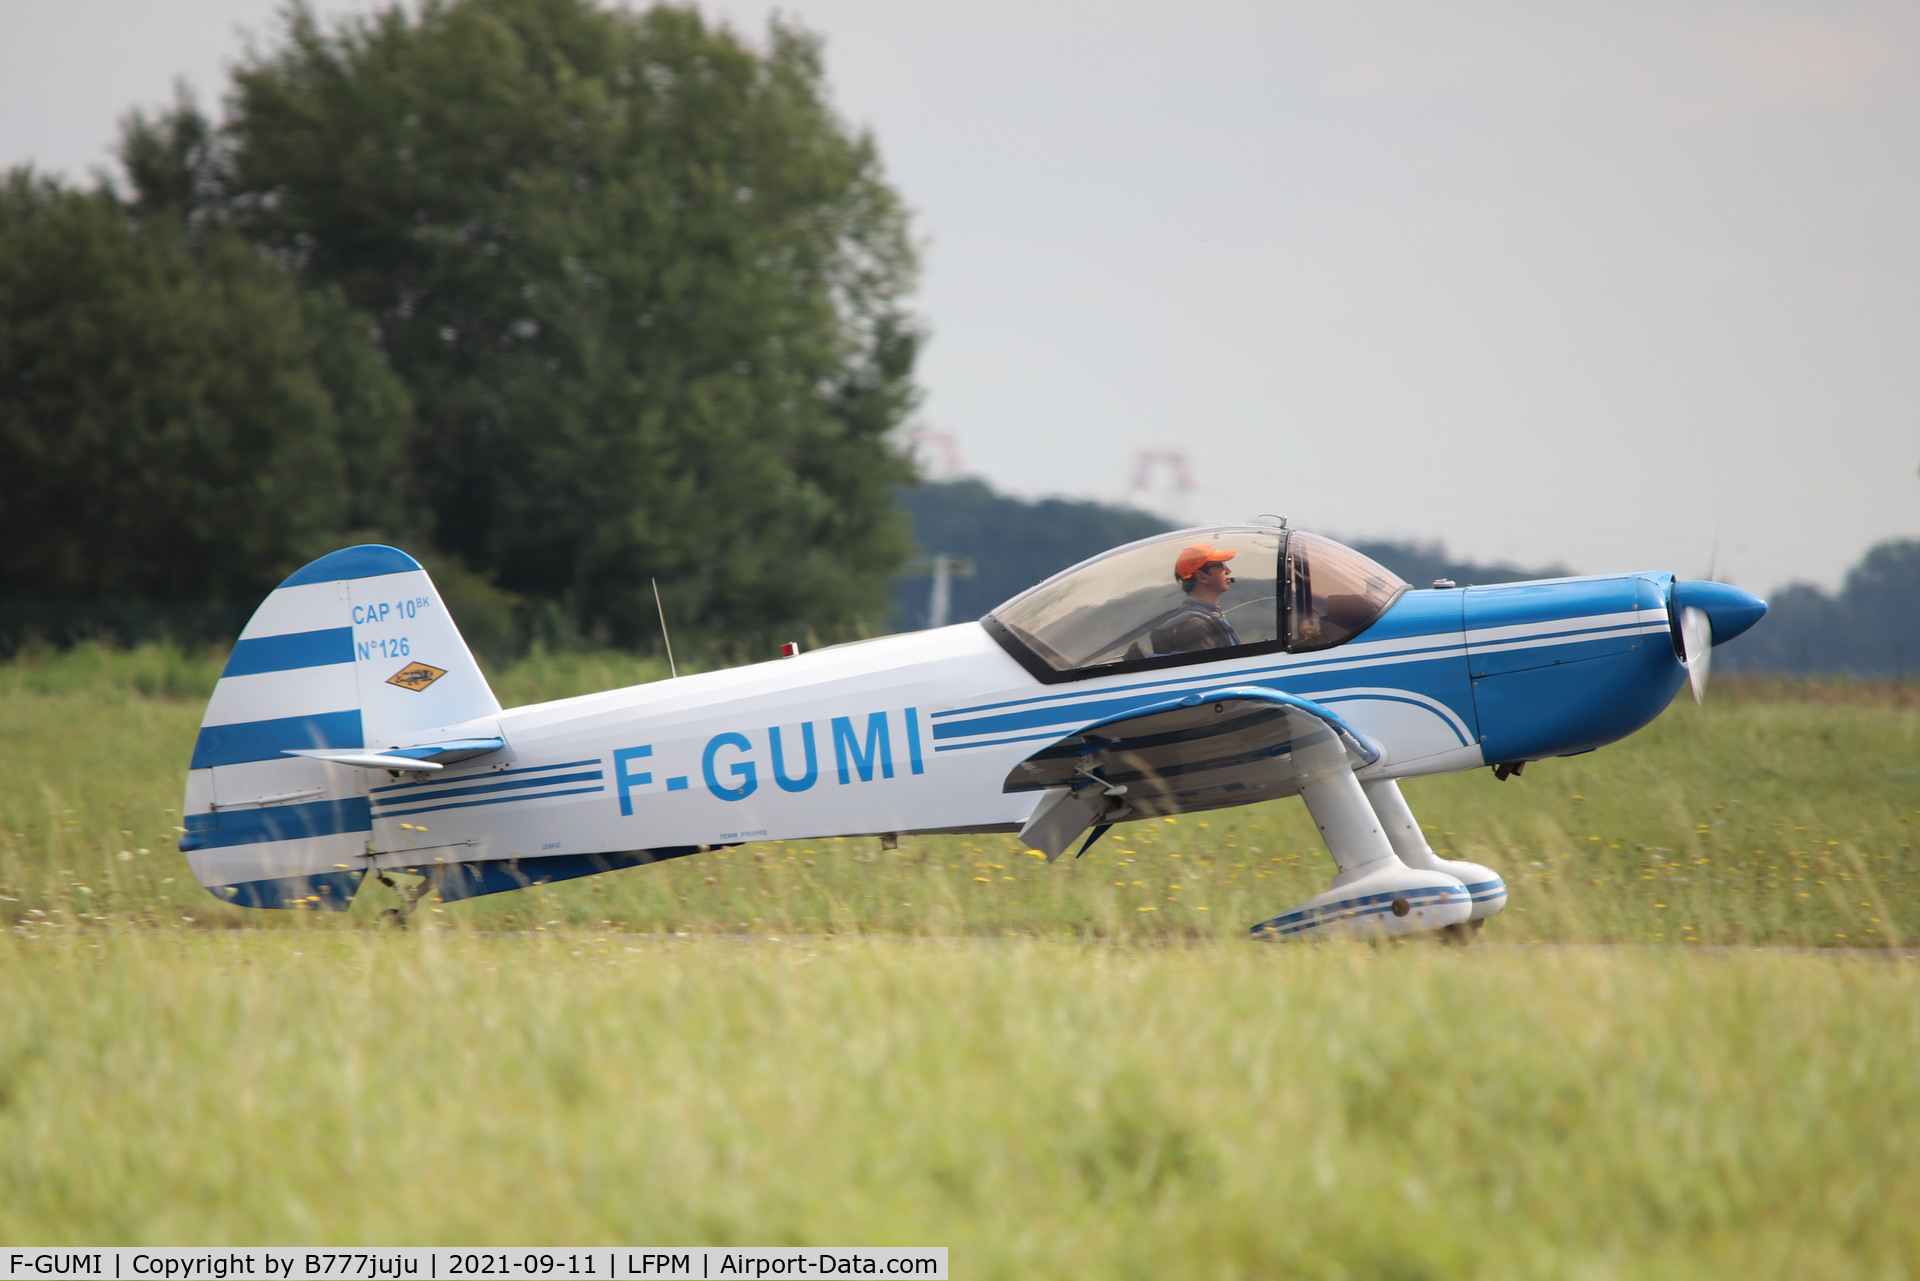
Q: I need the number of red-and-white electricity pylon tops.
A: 2